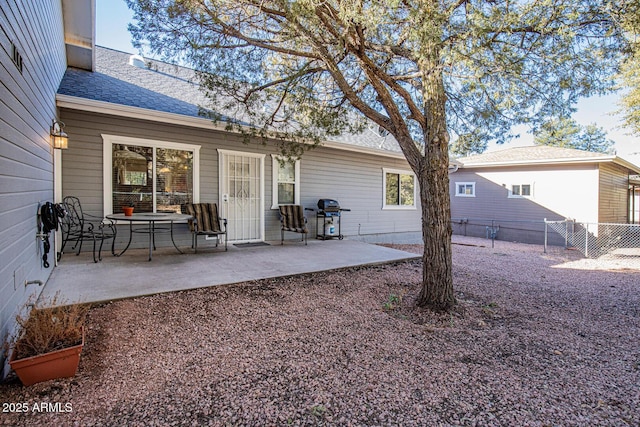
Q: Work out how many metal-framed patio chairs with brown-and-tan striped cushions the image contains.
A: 2